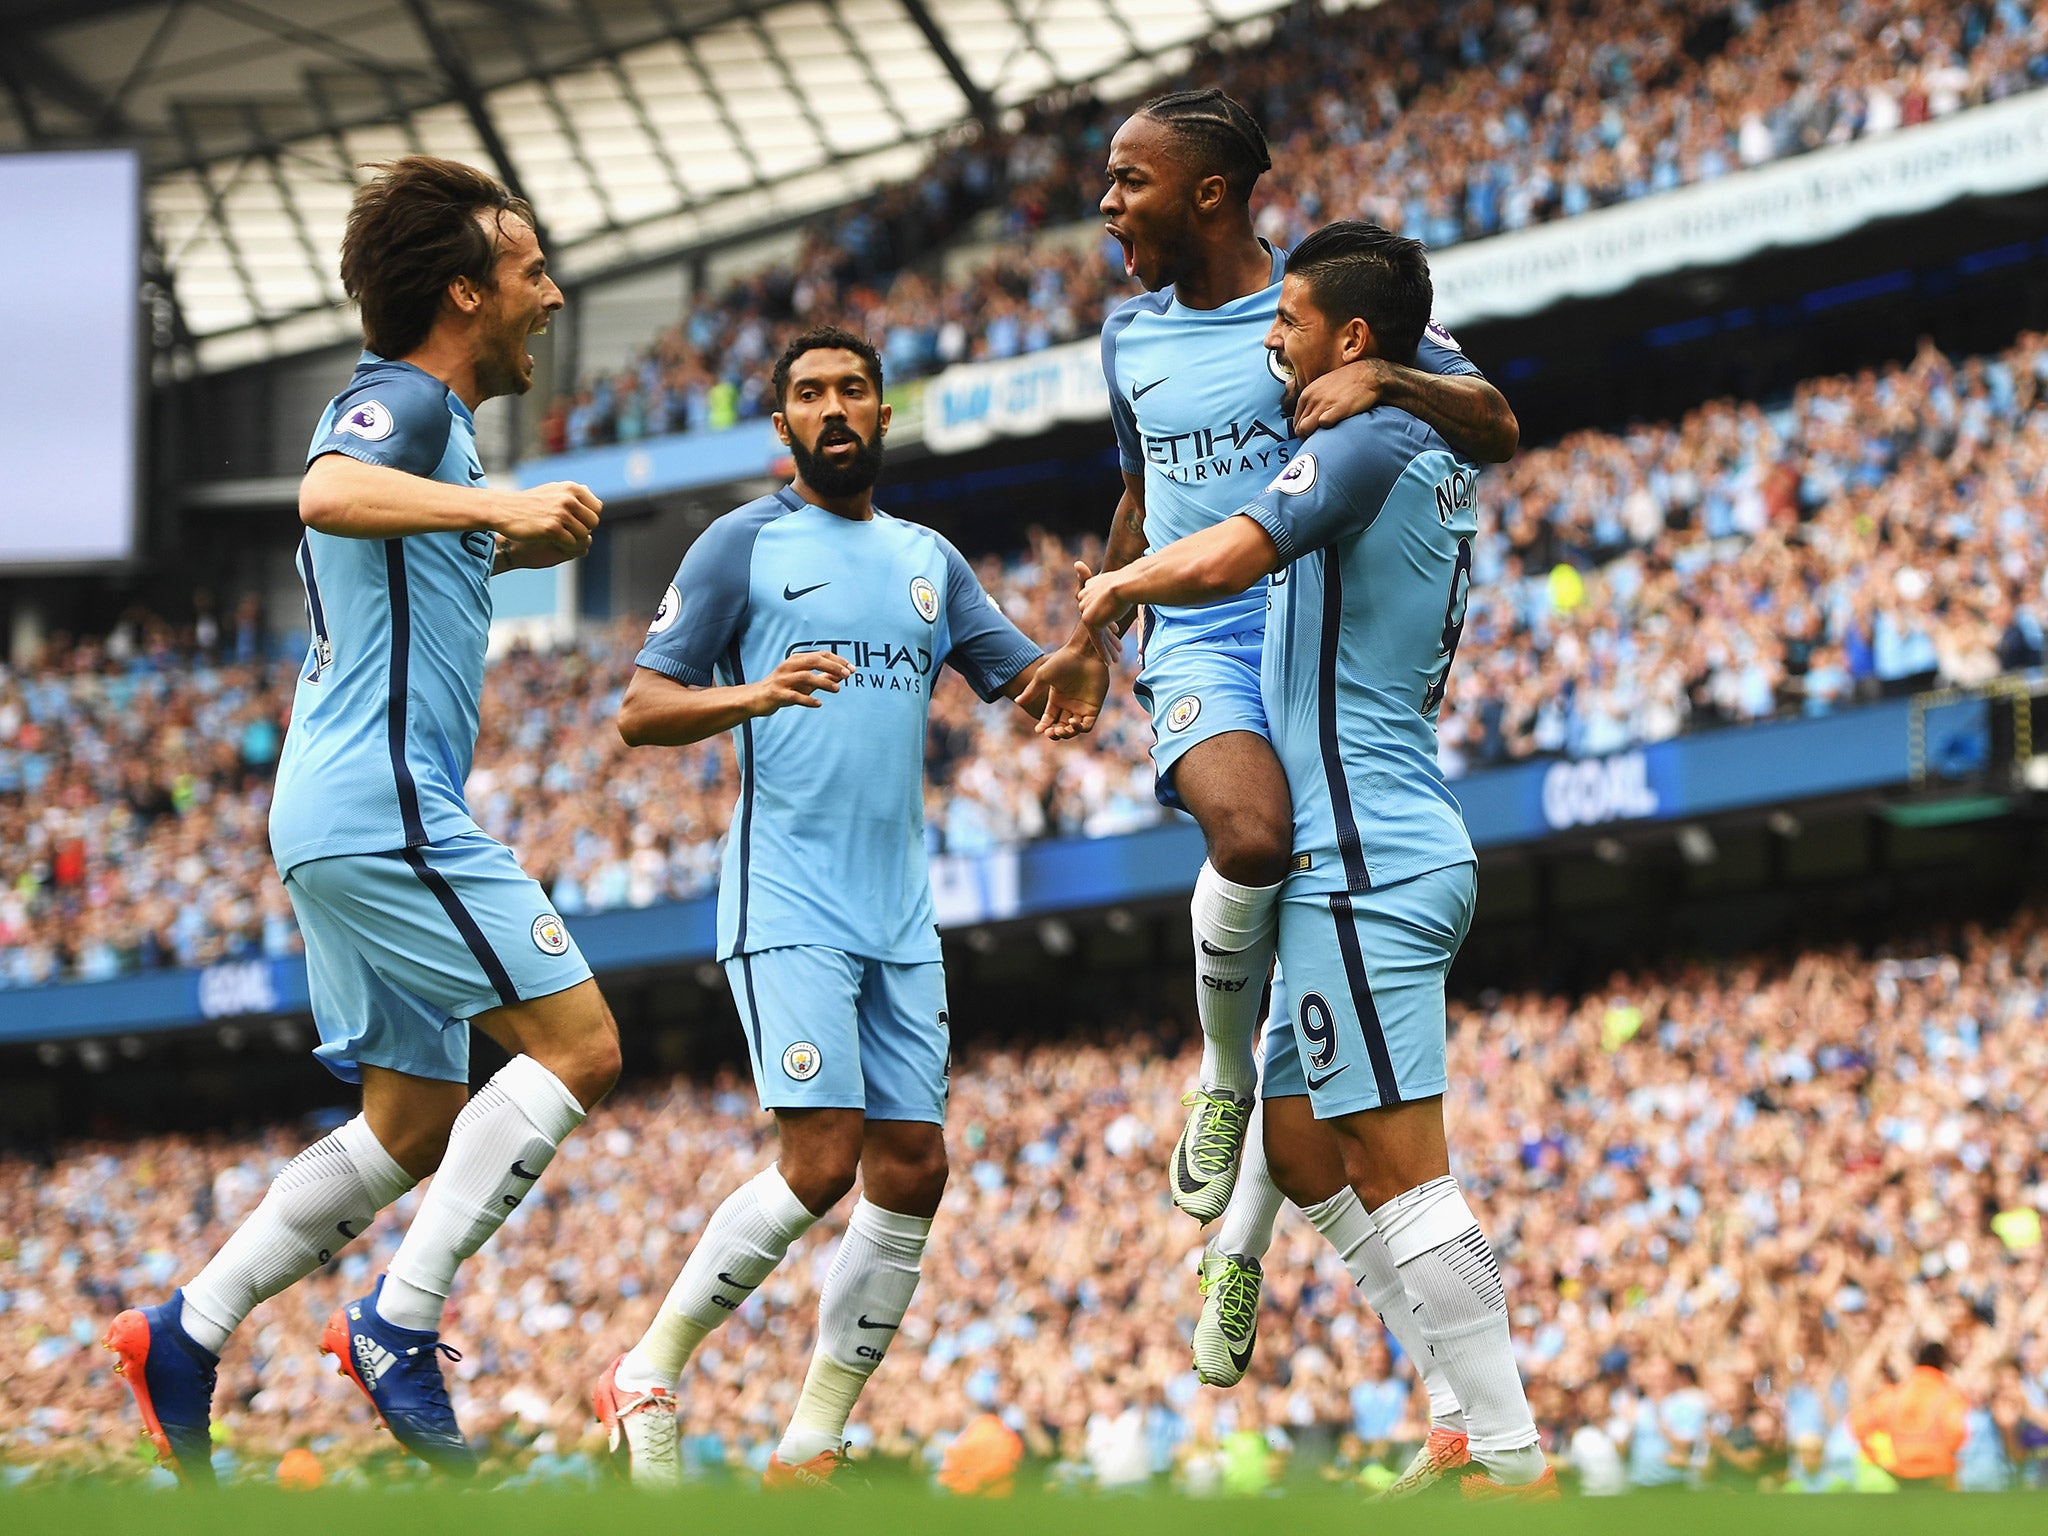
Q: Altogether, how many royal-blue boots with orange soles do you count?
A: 2